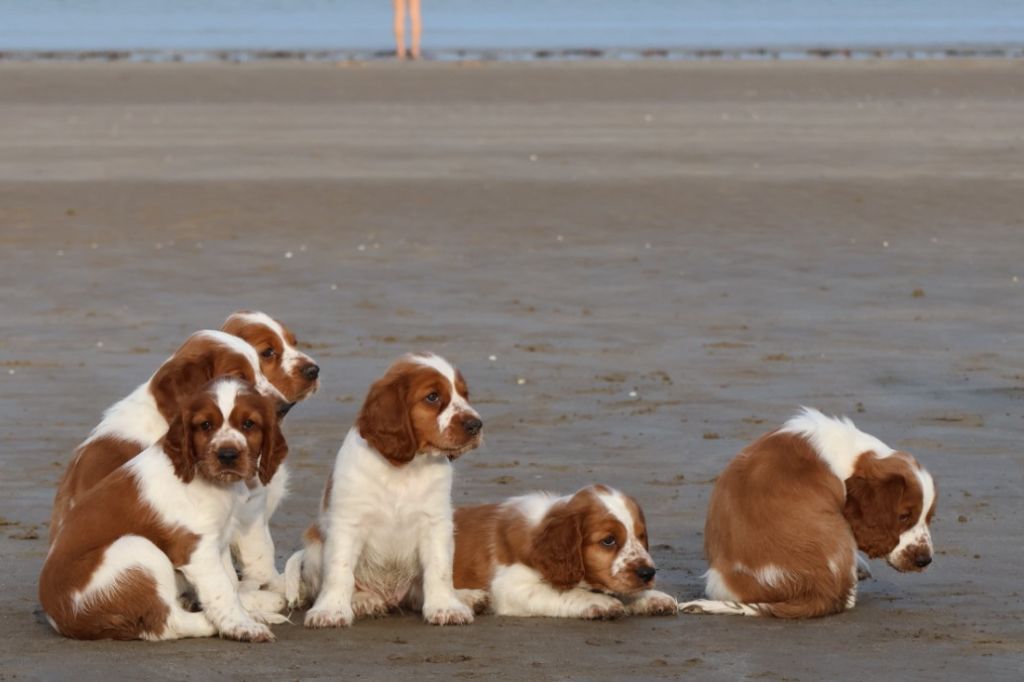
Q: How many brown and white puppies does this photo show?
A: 6